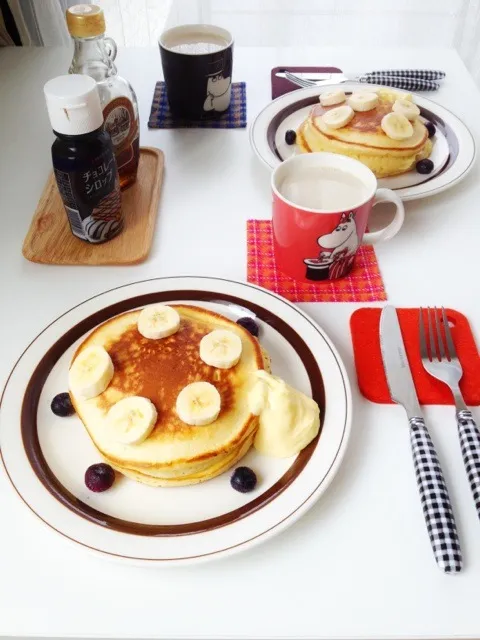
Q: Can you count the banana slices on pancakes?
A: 10